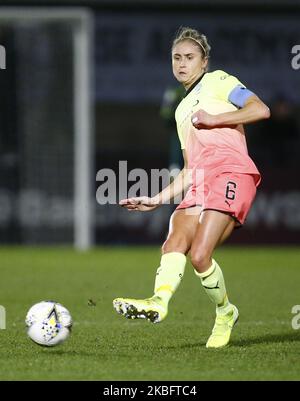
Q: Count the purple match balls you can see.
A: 0